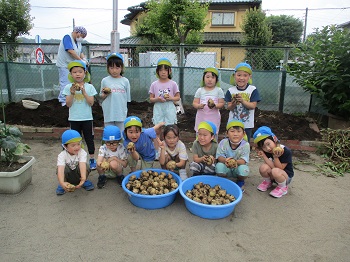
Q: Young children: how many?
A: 12